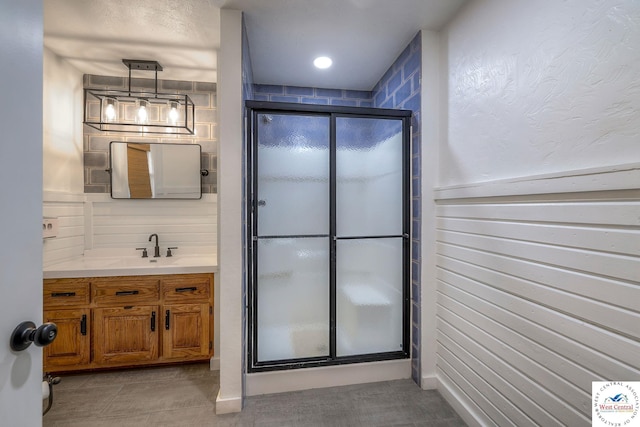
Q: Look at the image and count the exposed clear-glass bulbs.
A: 3